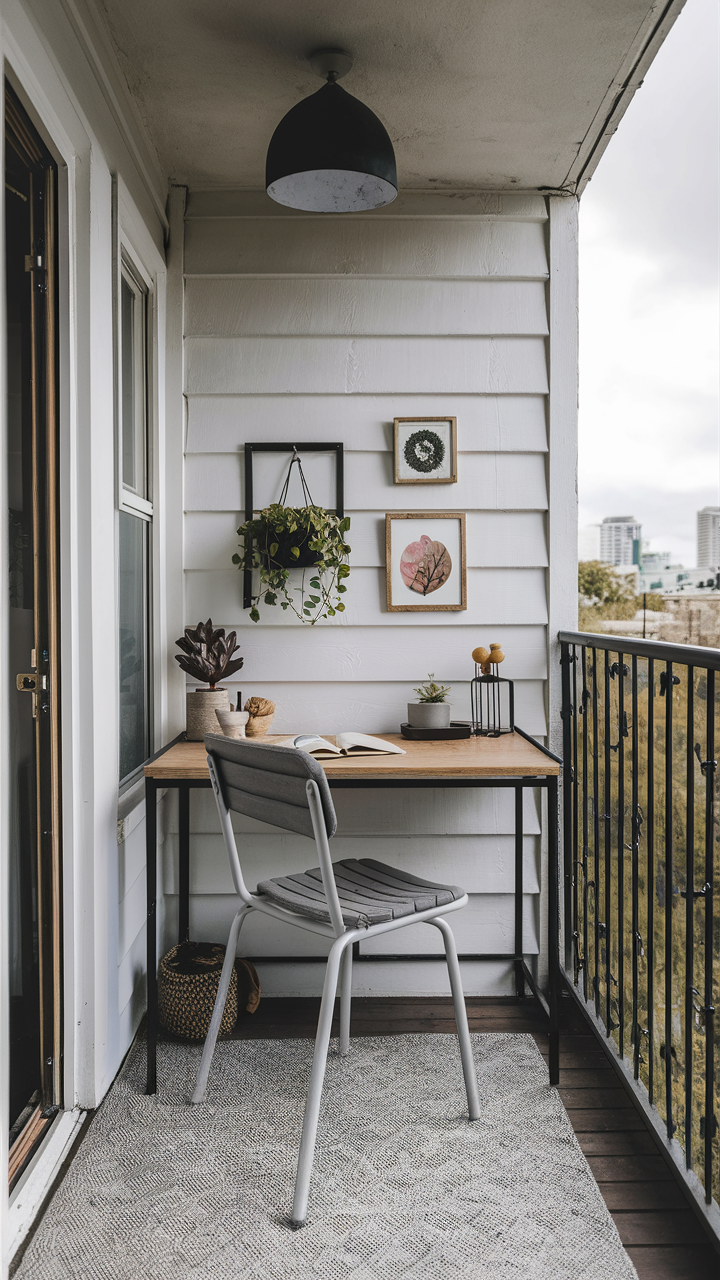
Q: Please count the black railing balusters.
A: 11